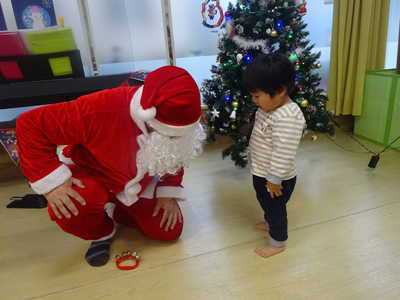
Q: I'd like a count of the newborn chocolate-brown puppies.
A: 0